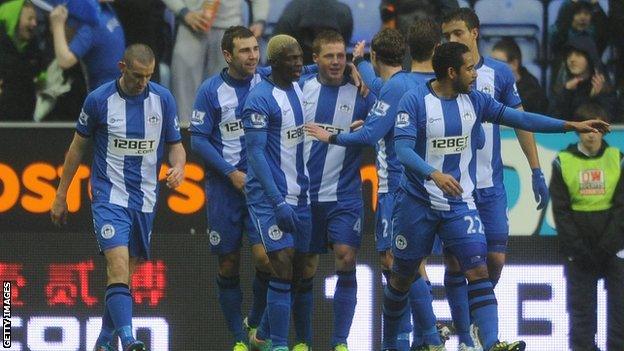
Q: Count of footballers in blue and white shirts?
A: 8